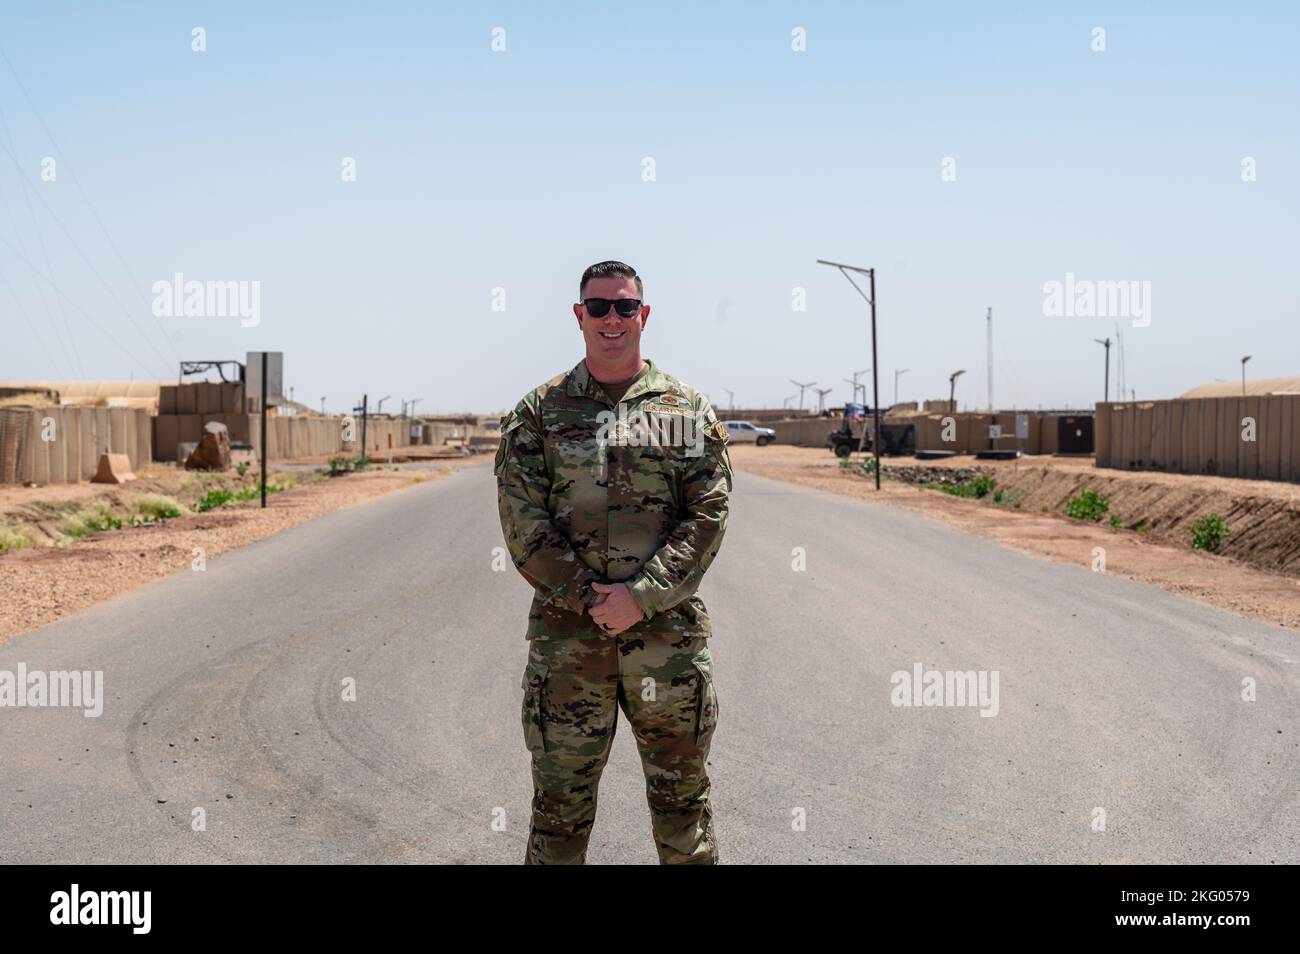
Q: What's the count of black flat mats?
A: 2